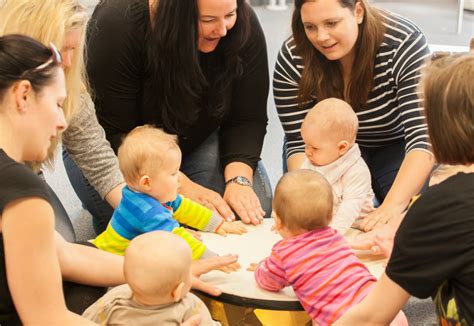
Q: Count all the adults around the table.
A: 5